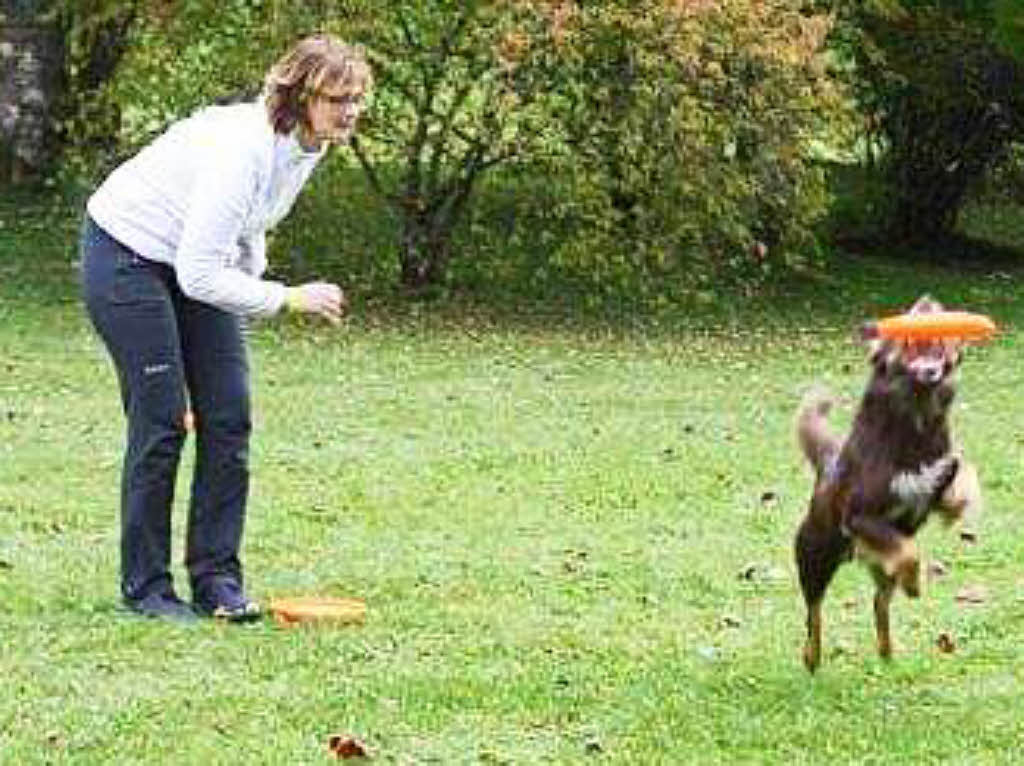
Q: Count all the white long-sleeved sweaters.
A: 1